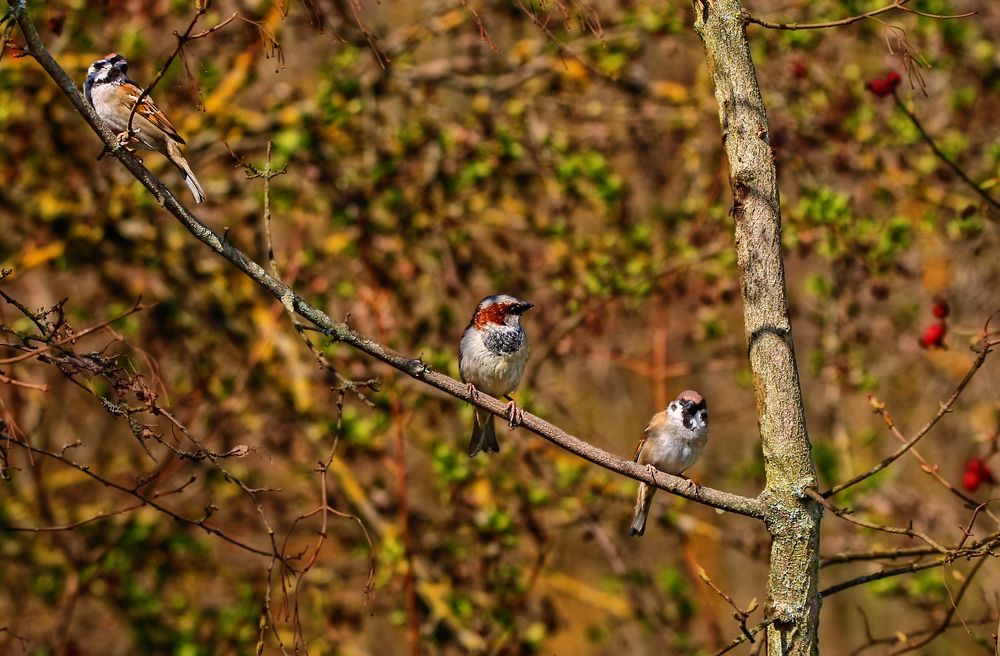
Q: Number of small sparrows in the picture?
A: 3